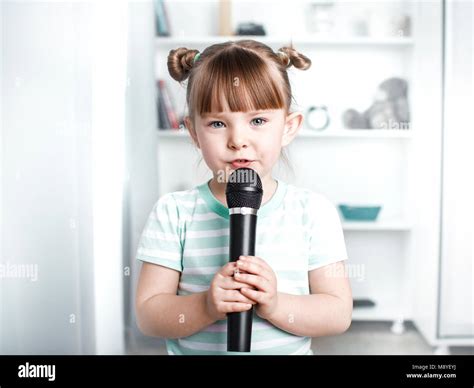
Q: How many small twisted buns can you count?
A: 2